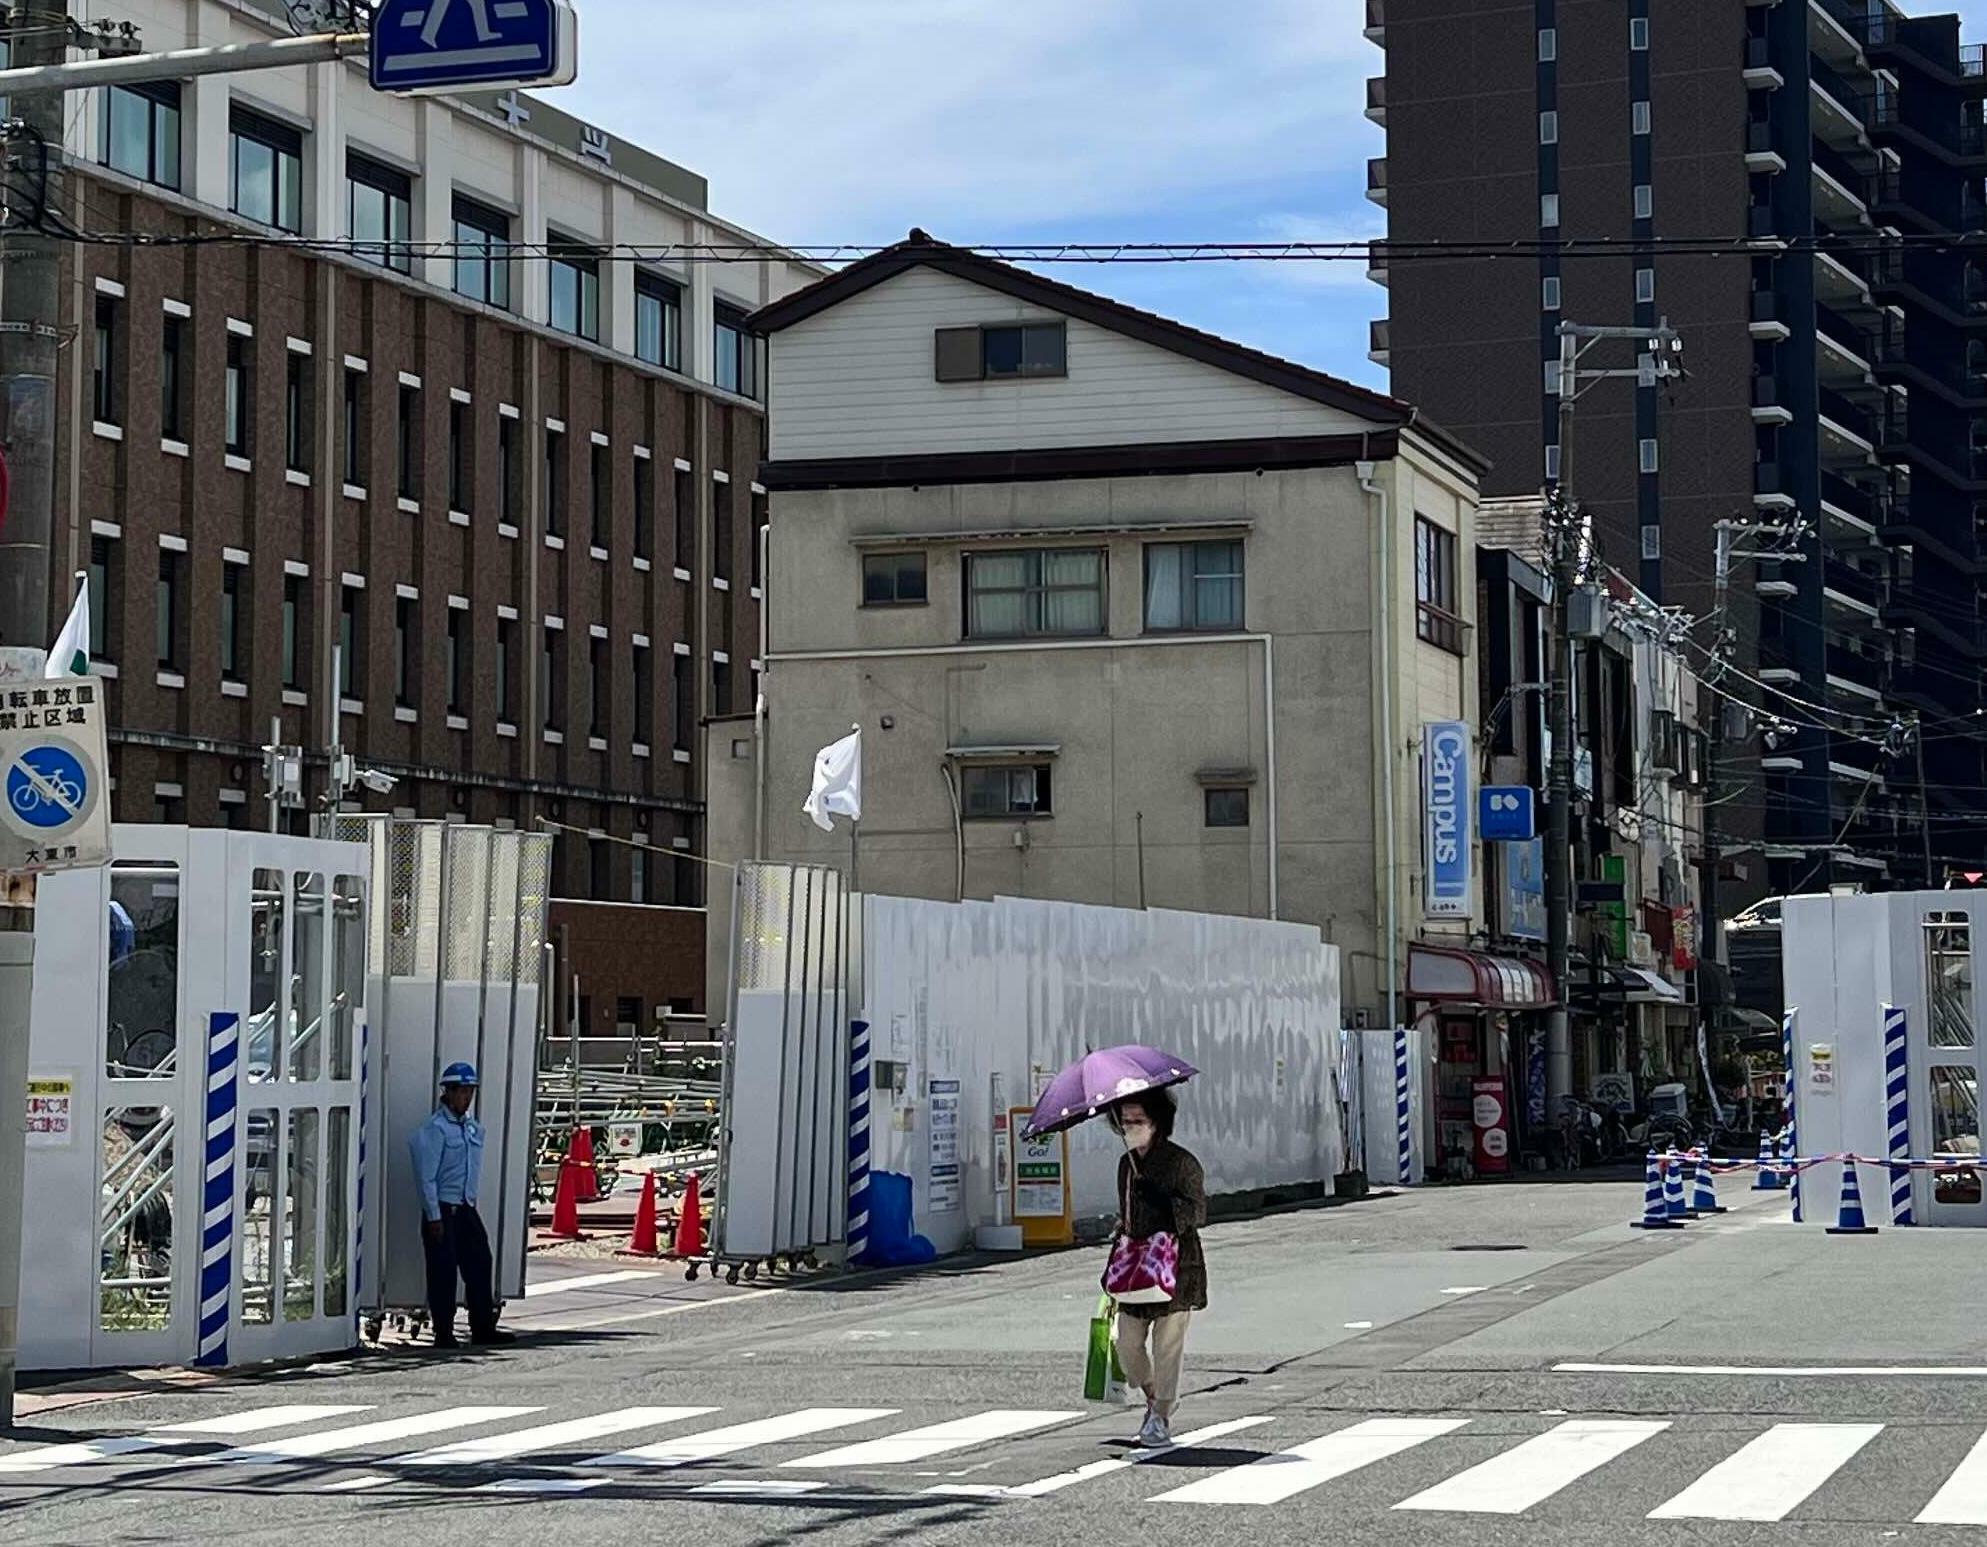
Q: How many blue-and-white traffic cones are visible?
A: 6